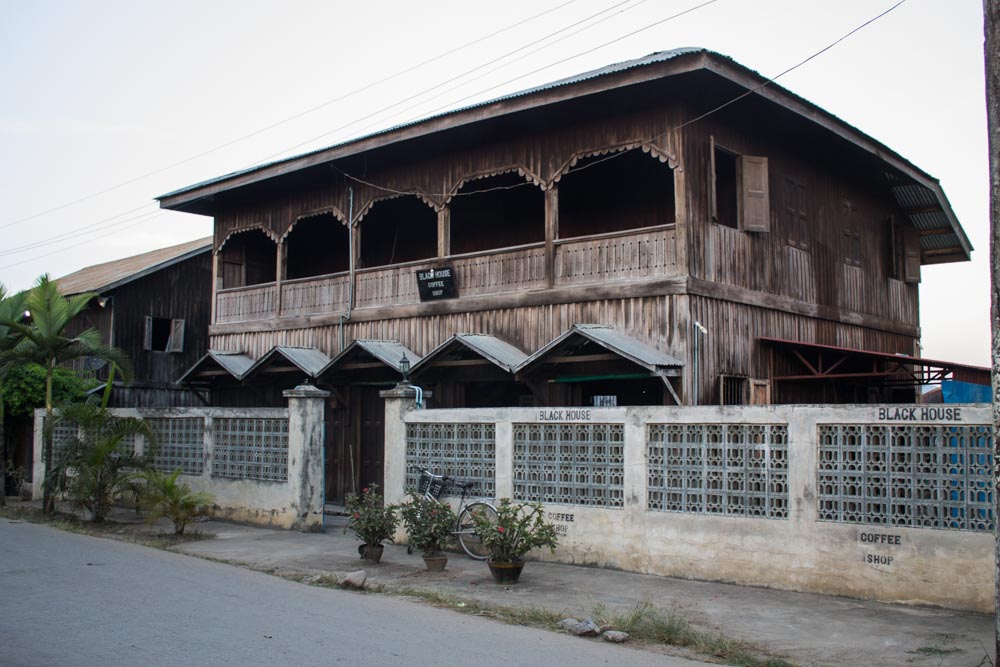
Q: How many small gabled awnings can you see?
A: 5